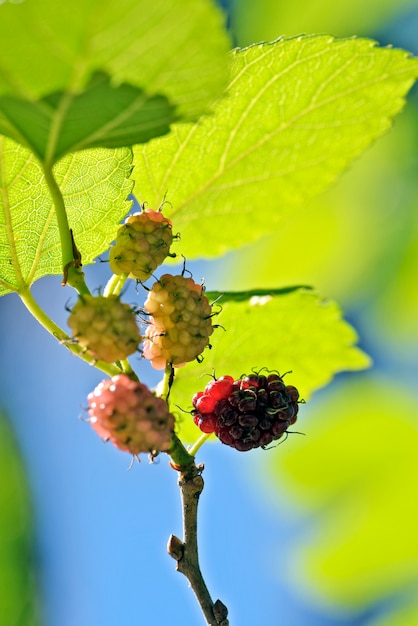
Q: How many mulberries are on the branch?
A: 5